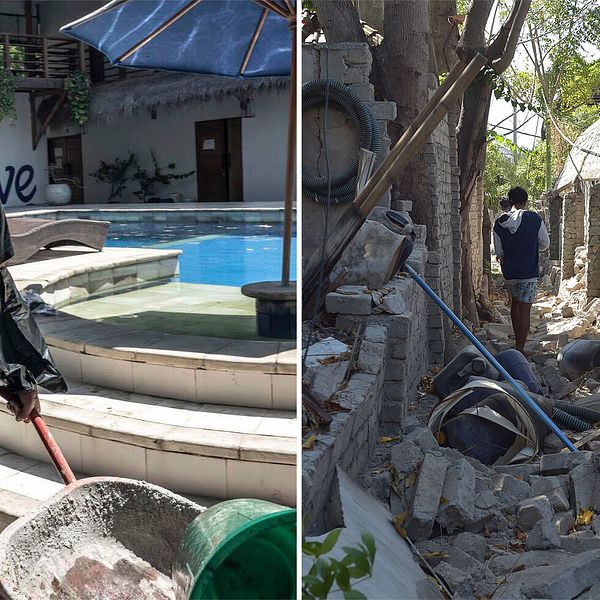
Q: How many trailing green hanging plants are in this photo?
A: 2